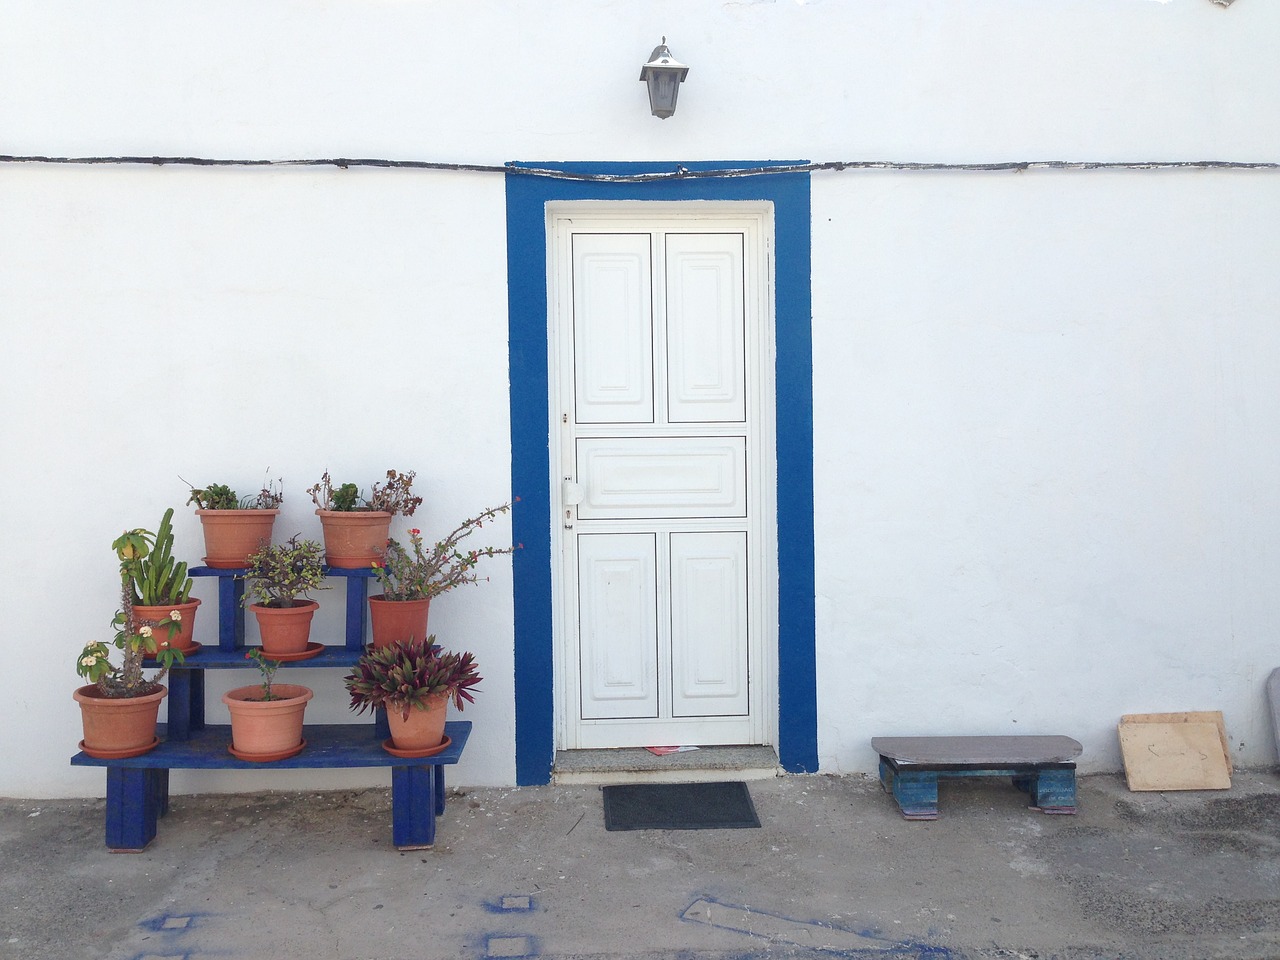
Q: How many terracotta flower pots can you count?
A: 8